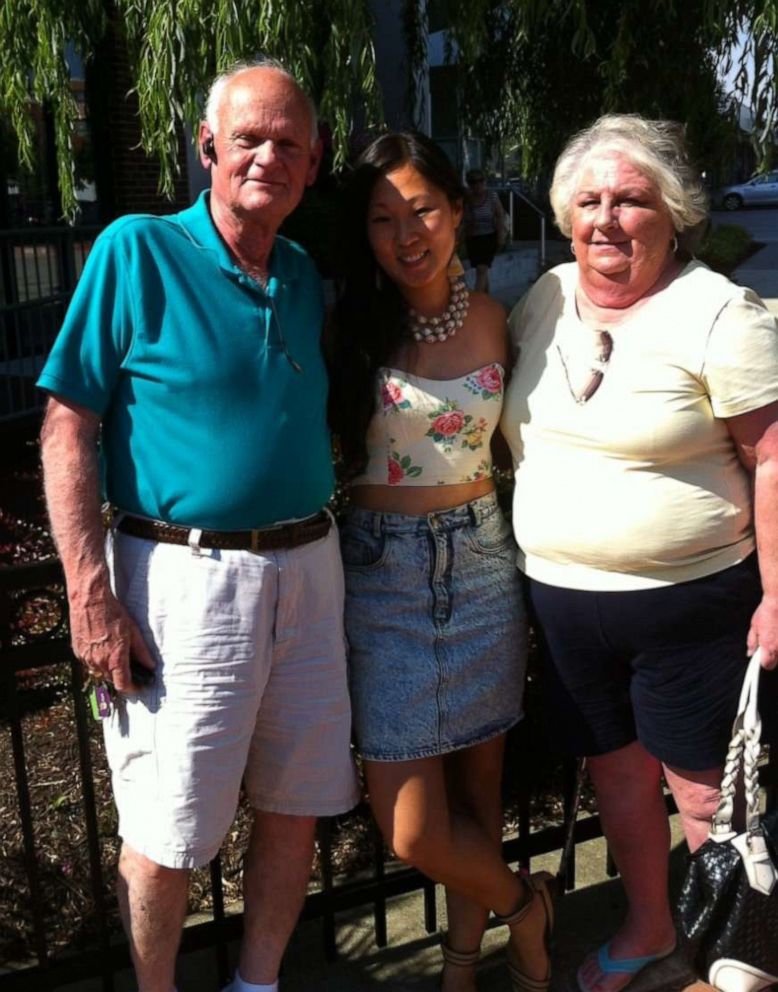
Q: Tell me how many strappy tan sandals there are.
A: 2